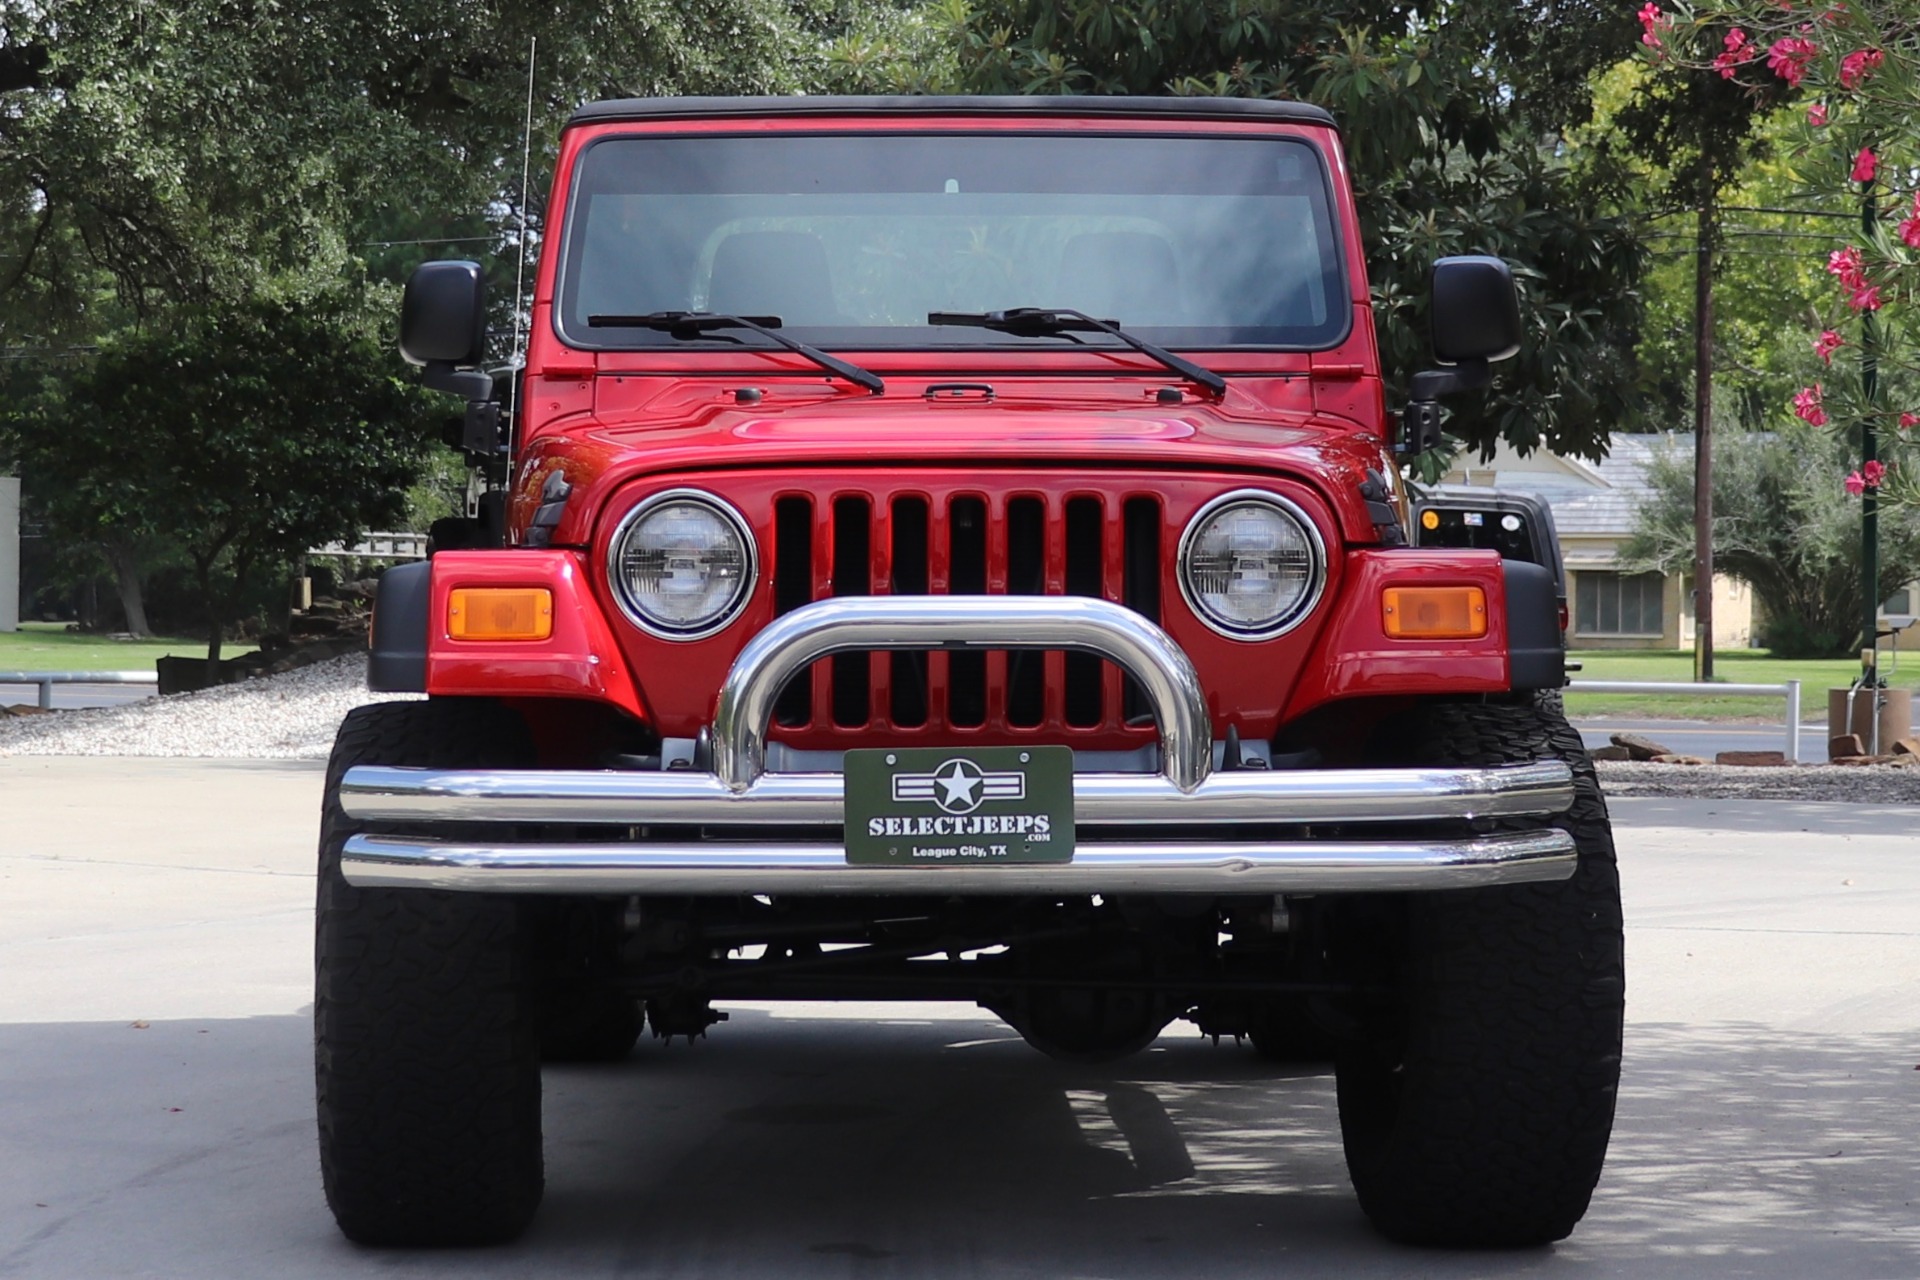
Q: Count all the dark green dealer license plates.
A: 1